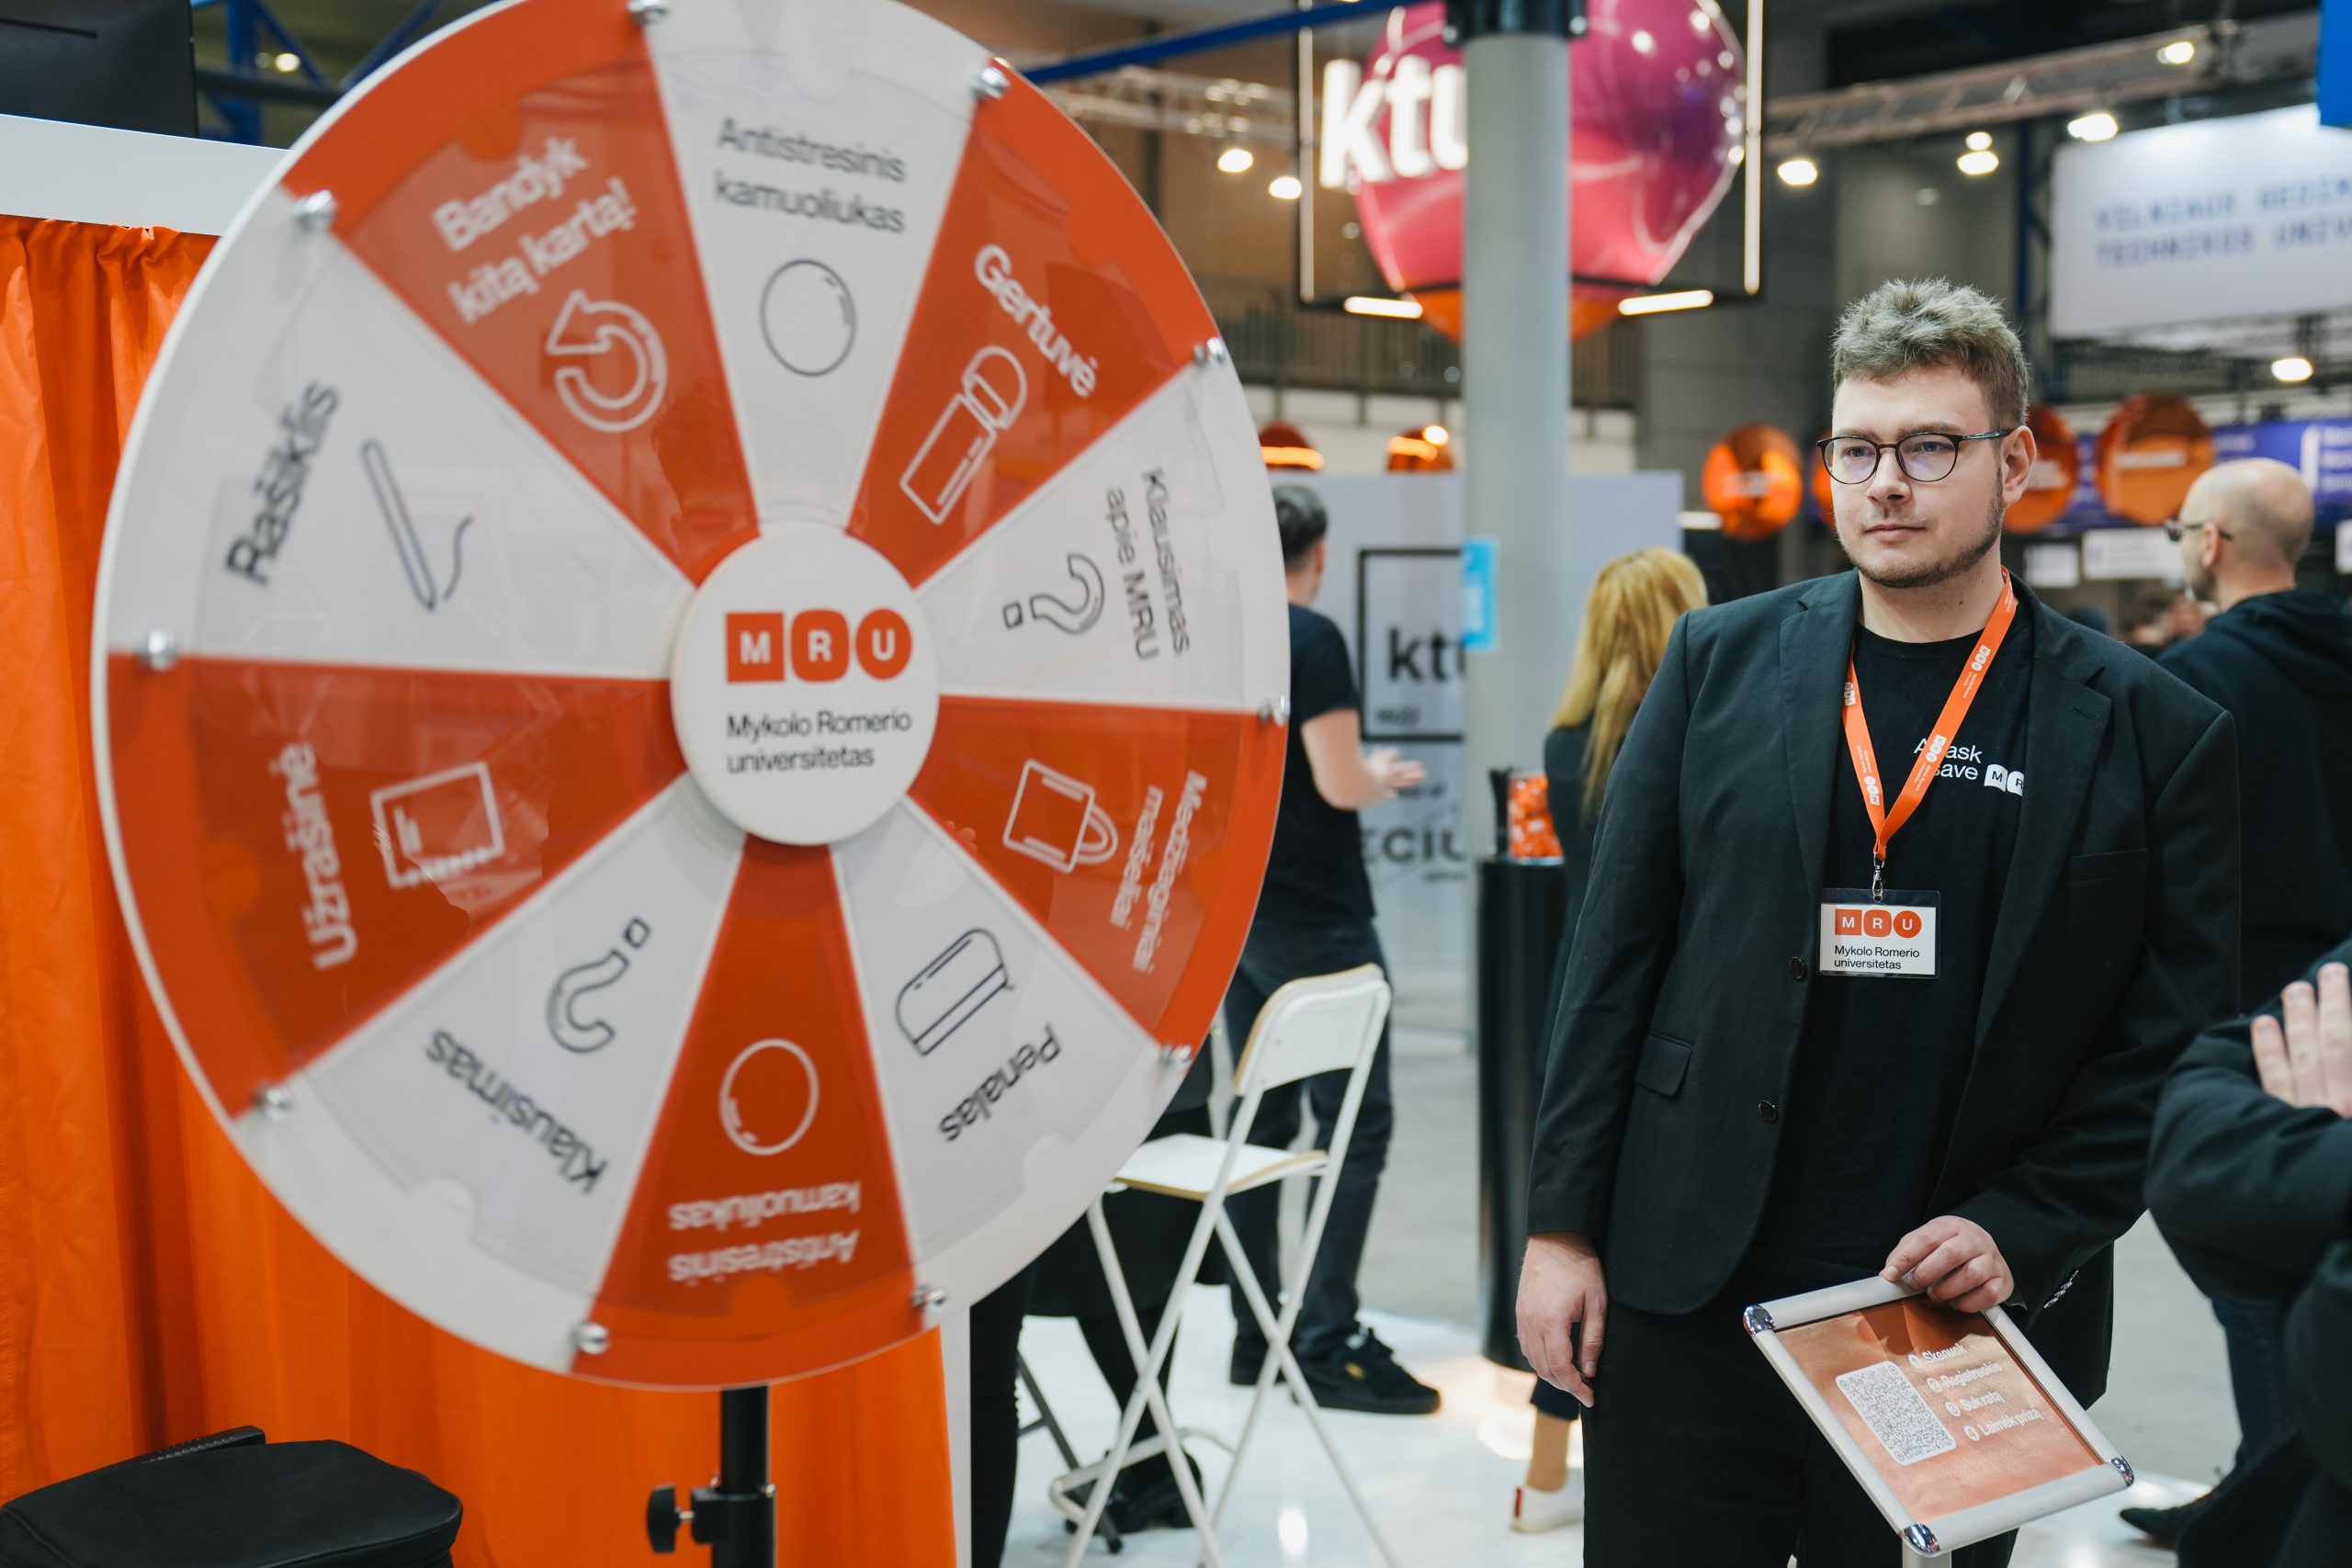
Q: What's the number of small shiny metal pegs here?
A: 10